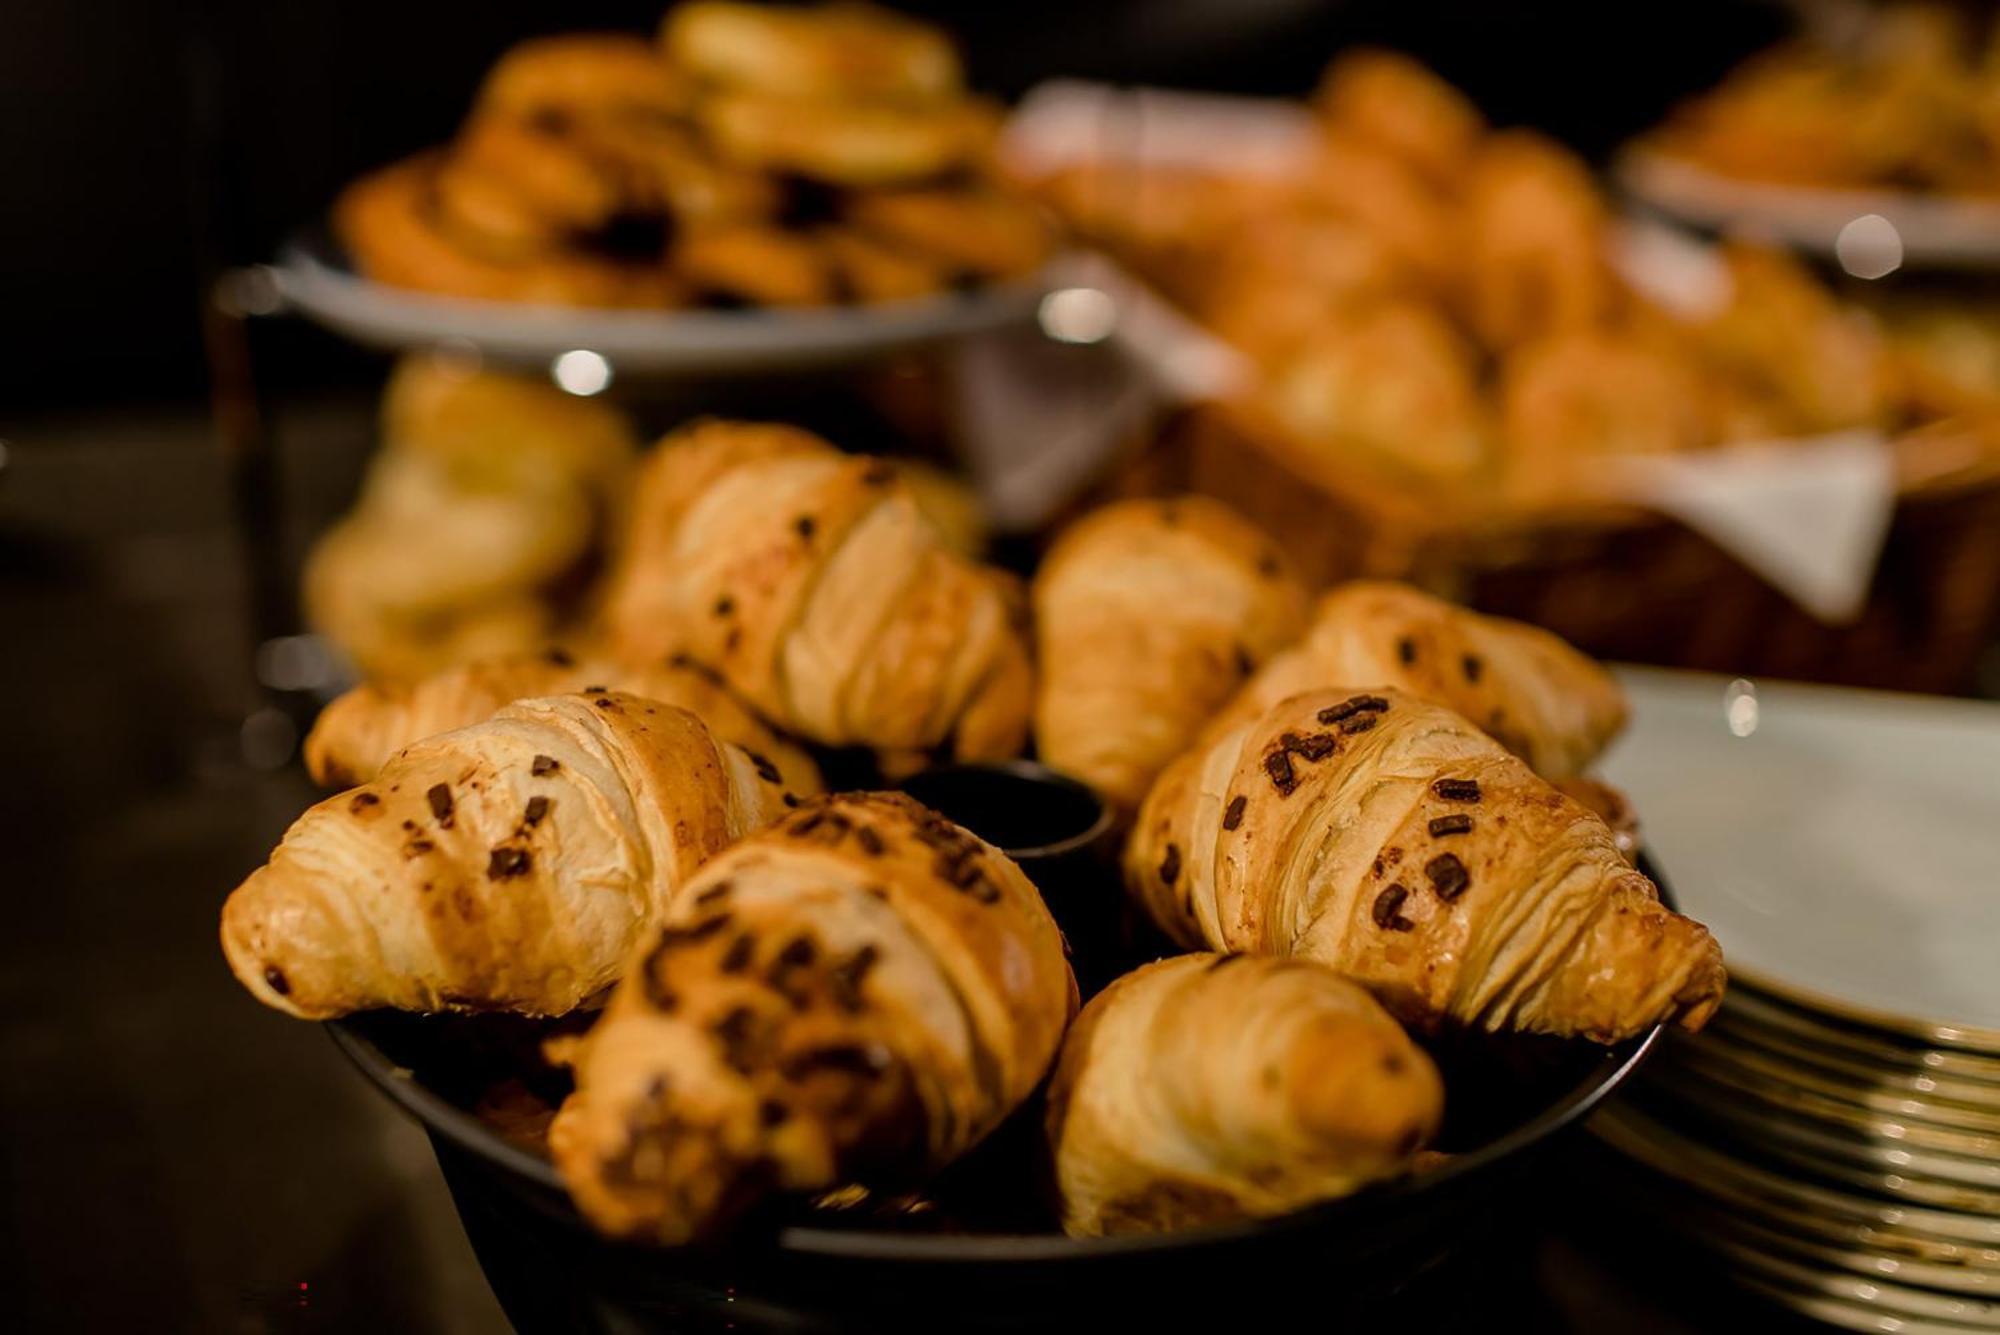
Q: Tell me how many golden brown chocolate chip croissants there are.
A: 8